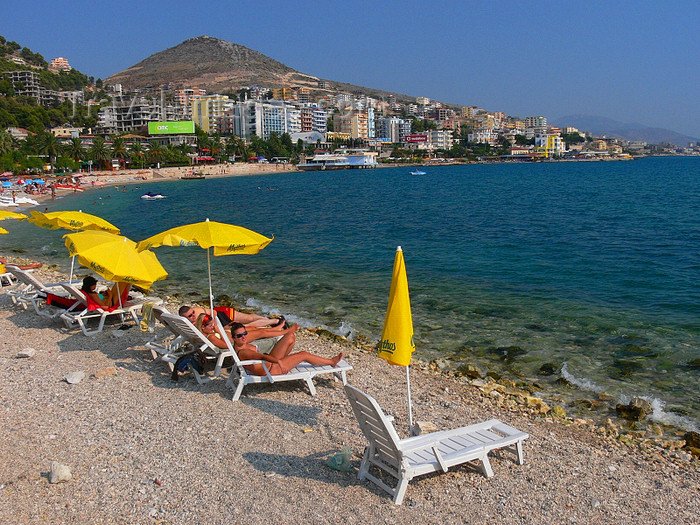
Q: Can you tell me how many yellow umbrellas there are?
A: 6